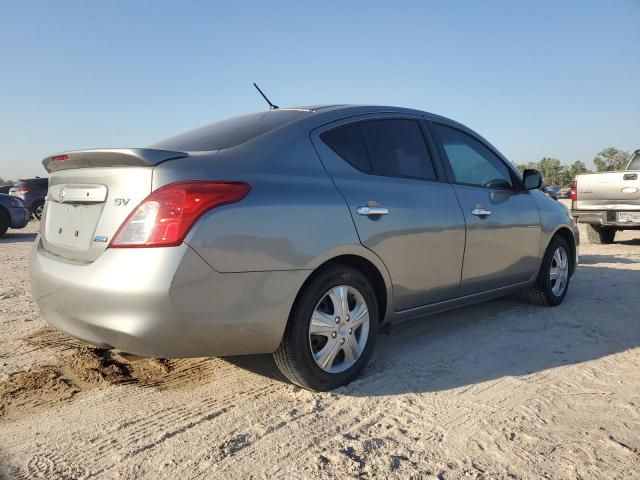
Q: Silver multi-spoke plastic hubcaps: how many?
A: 2